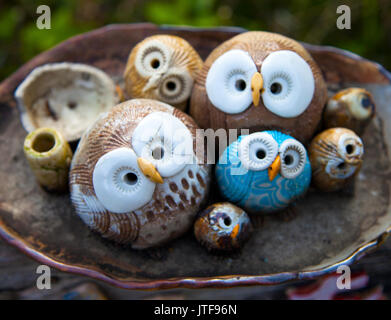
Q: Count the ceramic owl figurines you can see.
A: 7